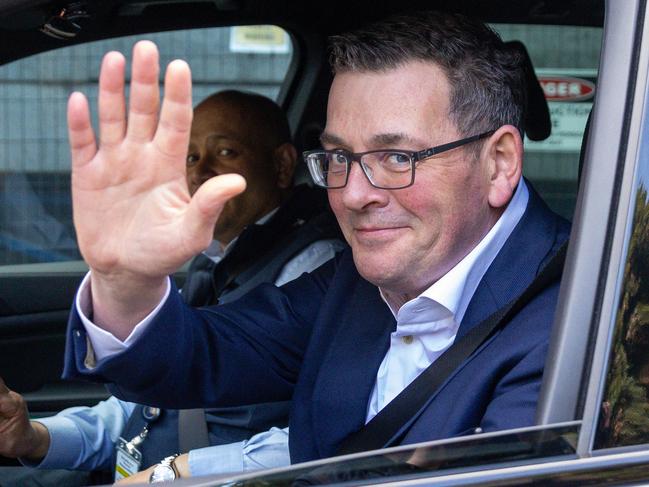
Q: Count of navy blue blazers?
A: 1